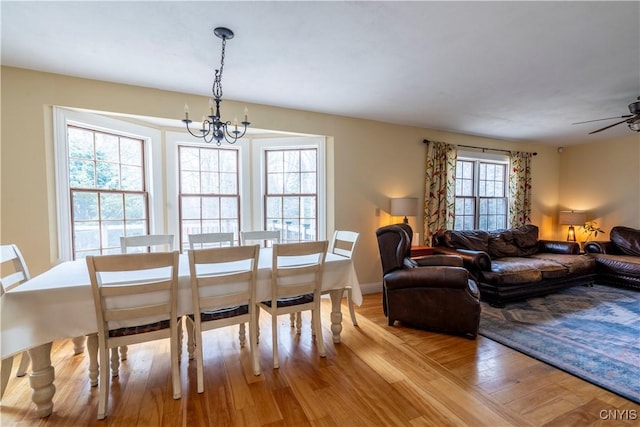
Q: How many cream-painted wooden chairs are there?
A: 8